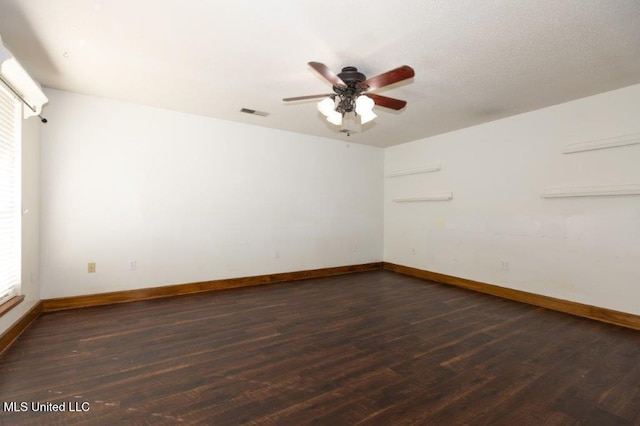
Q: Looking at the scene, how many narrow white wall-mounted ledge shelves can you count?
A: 4